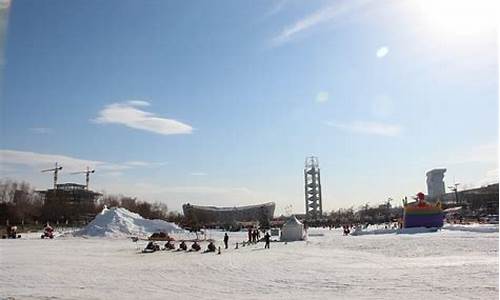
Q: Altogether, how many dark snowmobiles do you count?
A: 5